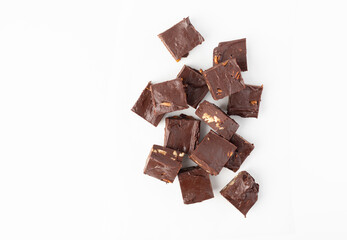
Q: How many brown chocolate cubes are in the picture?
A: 14